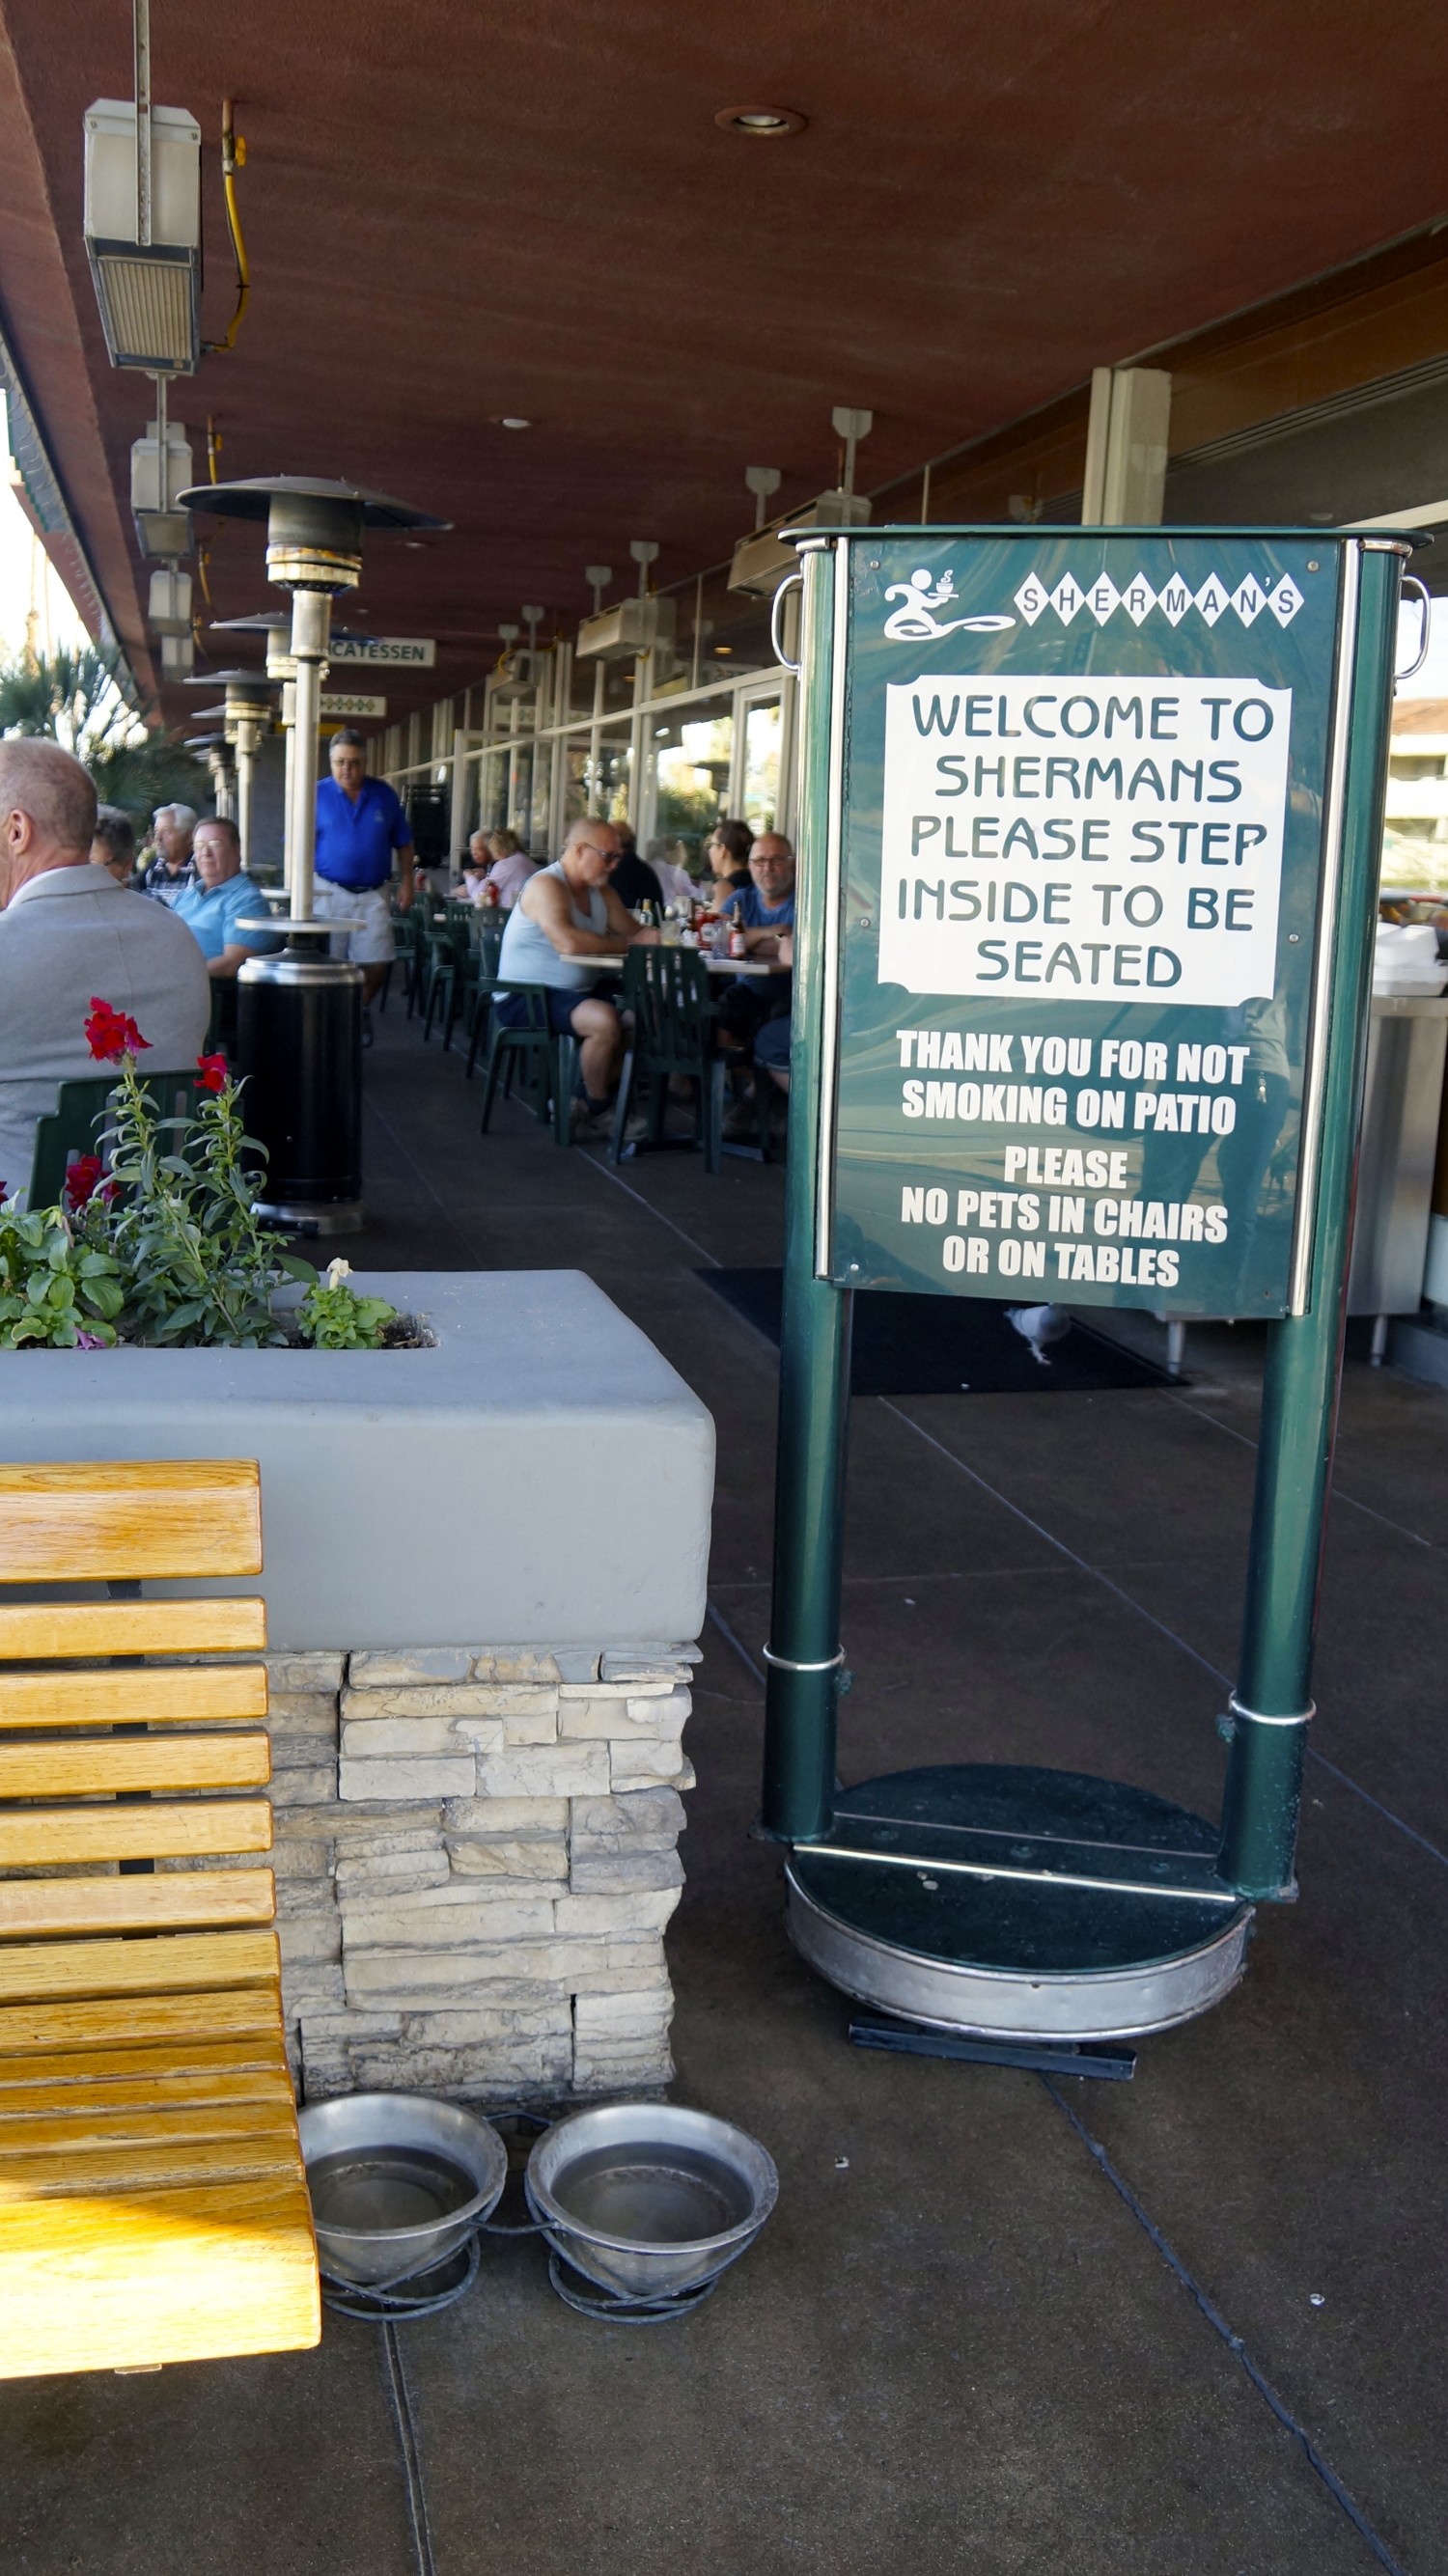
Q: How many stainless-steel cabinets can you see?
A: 1